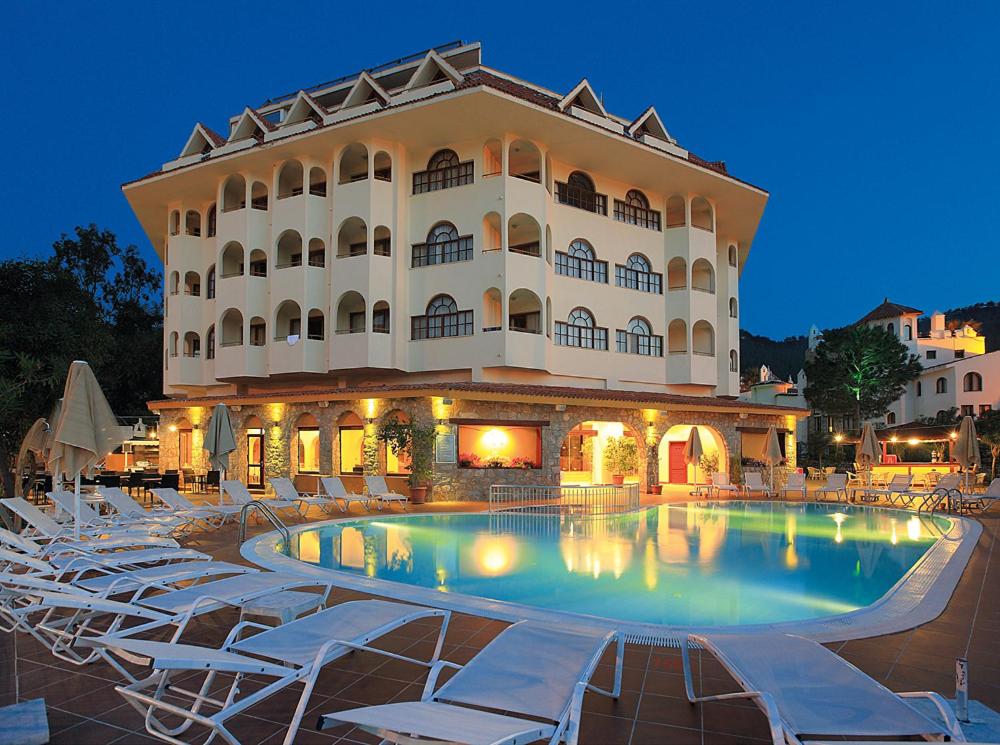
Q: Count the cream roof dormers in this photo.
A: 7